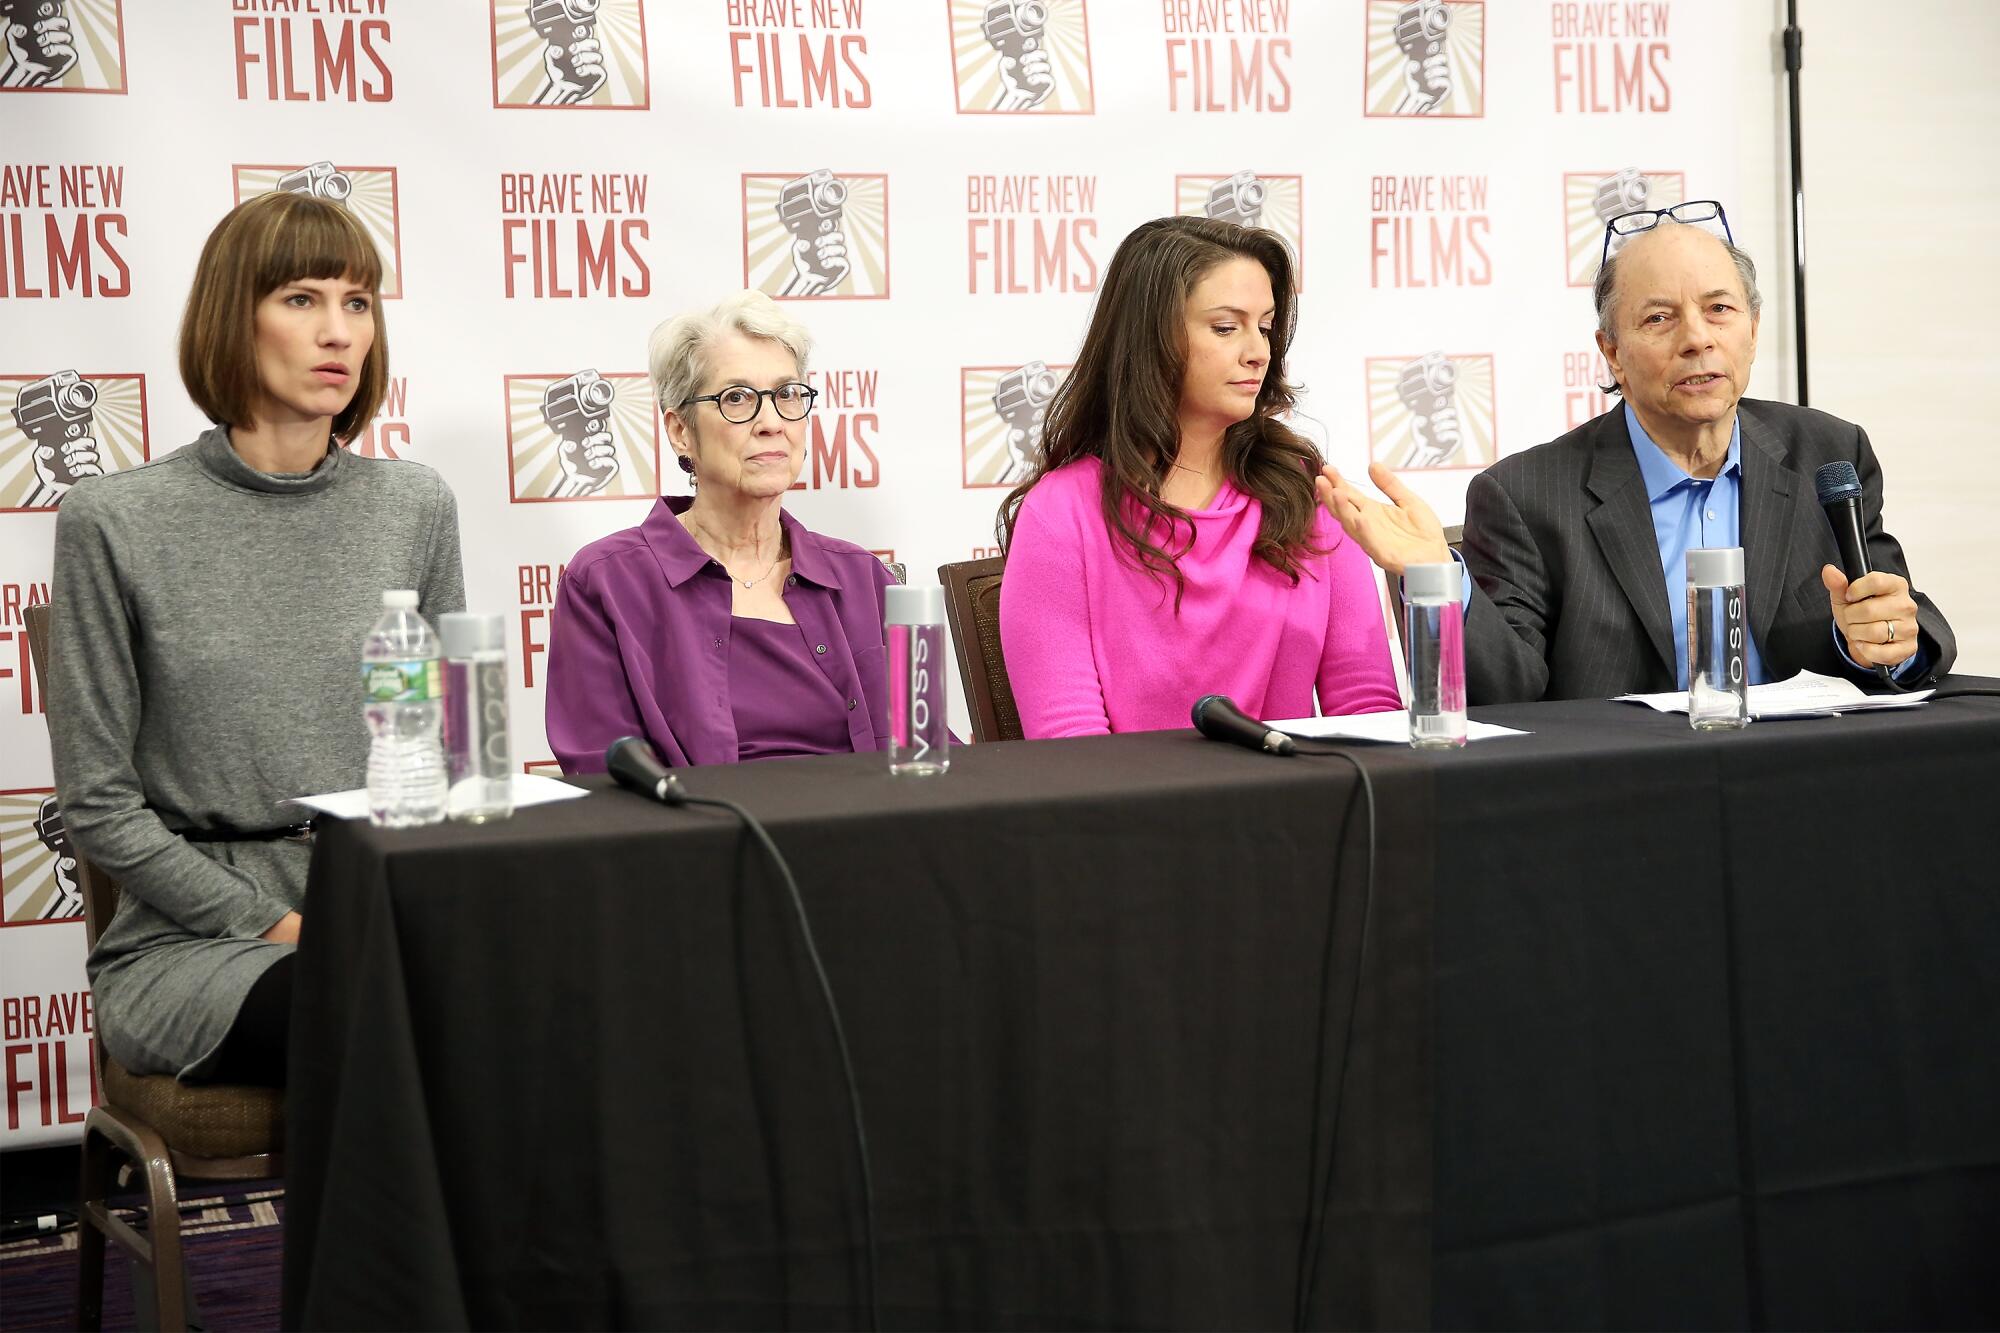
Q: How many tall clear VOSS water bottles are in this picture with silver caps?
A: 4